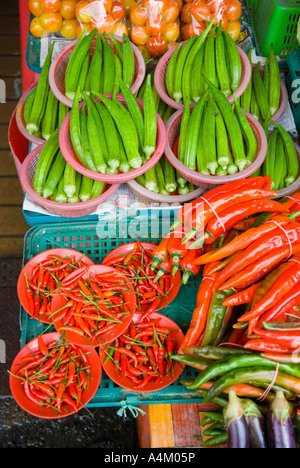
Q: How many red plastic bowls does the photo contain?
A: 5